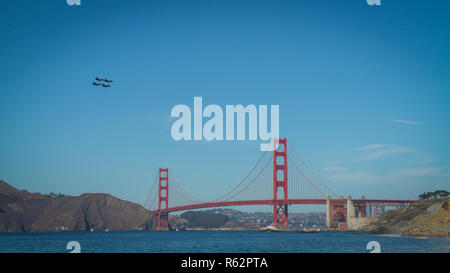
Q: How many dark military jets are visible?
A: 4